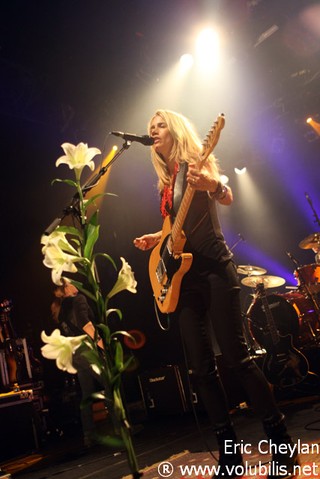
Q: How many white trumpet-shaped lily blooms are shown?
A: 5